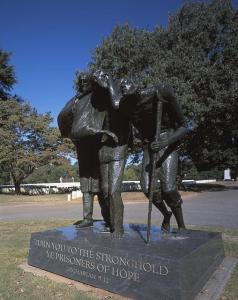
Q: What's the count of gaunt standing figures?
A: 3